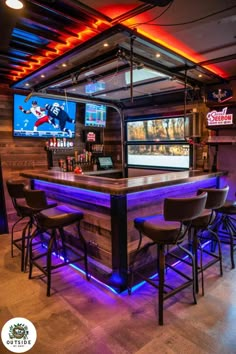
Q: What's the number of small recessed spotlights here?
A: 6